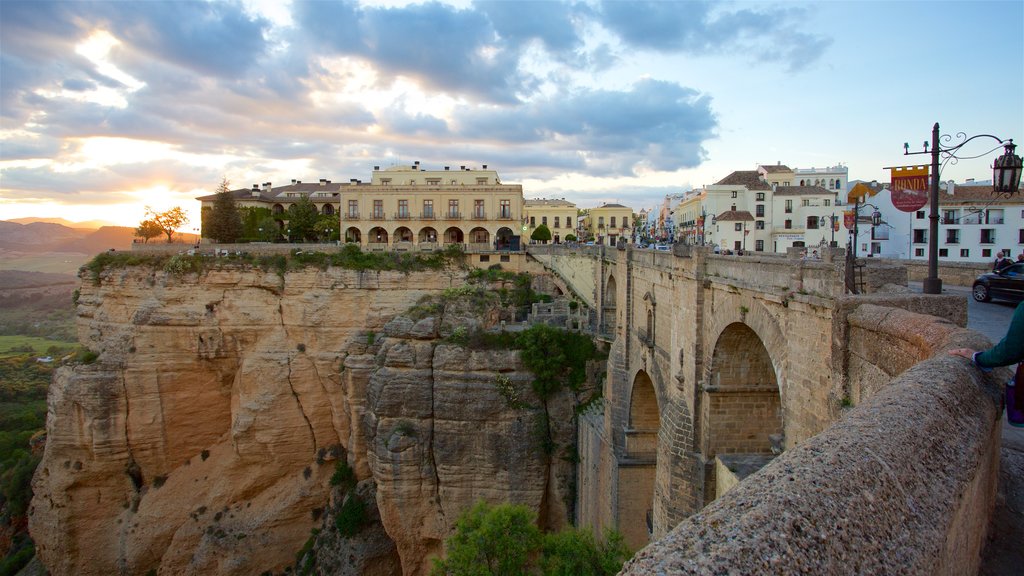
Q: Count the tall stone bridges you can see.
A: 1